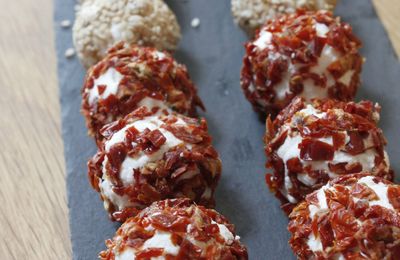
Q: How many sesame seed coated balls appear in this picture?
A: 2